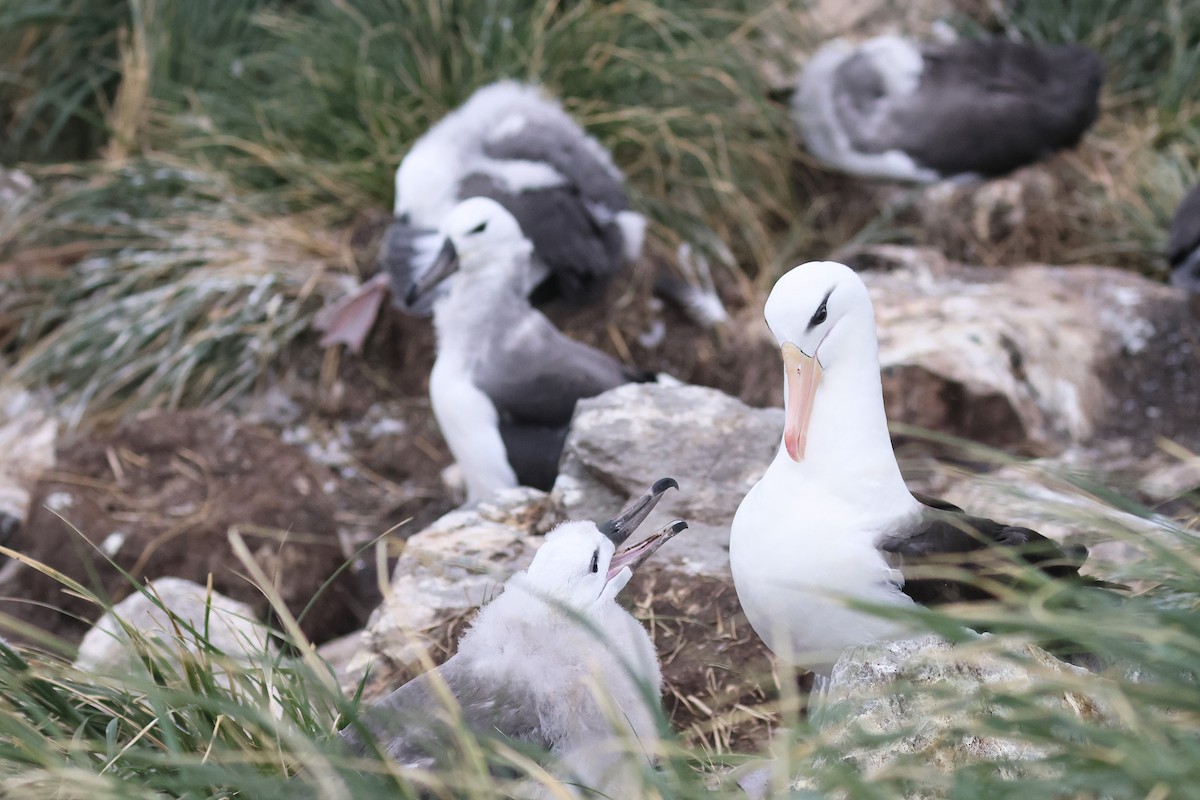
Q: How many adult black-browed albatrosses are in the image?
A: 1